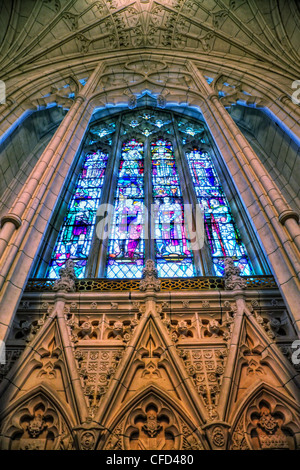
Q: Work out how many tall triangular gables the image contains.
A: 3